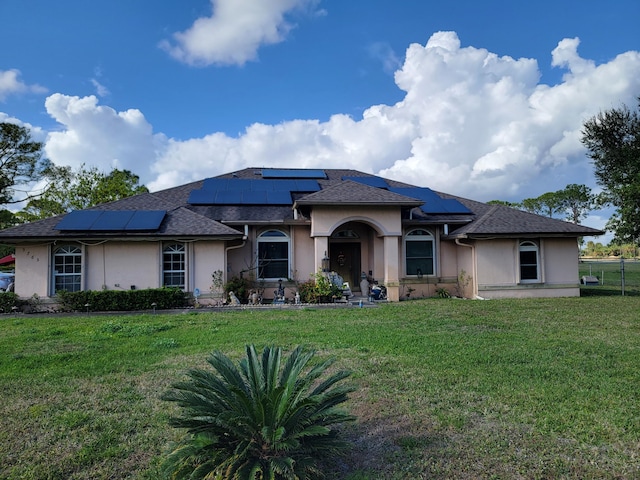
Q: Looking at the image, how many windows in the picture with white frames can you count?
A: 5